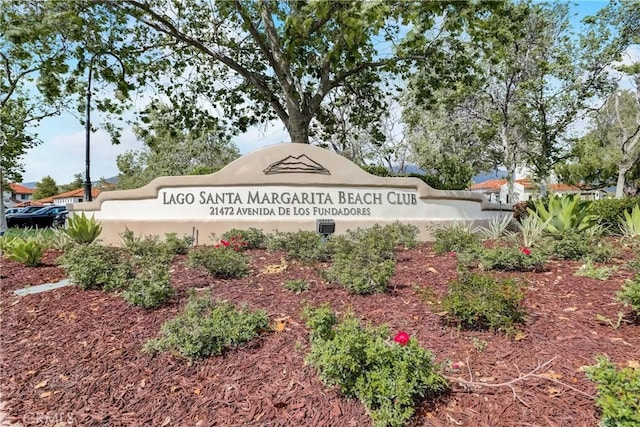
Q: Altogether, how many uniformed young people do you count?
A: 0